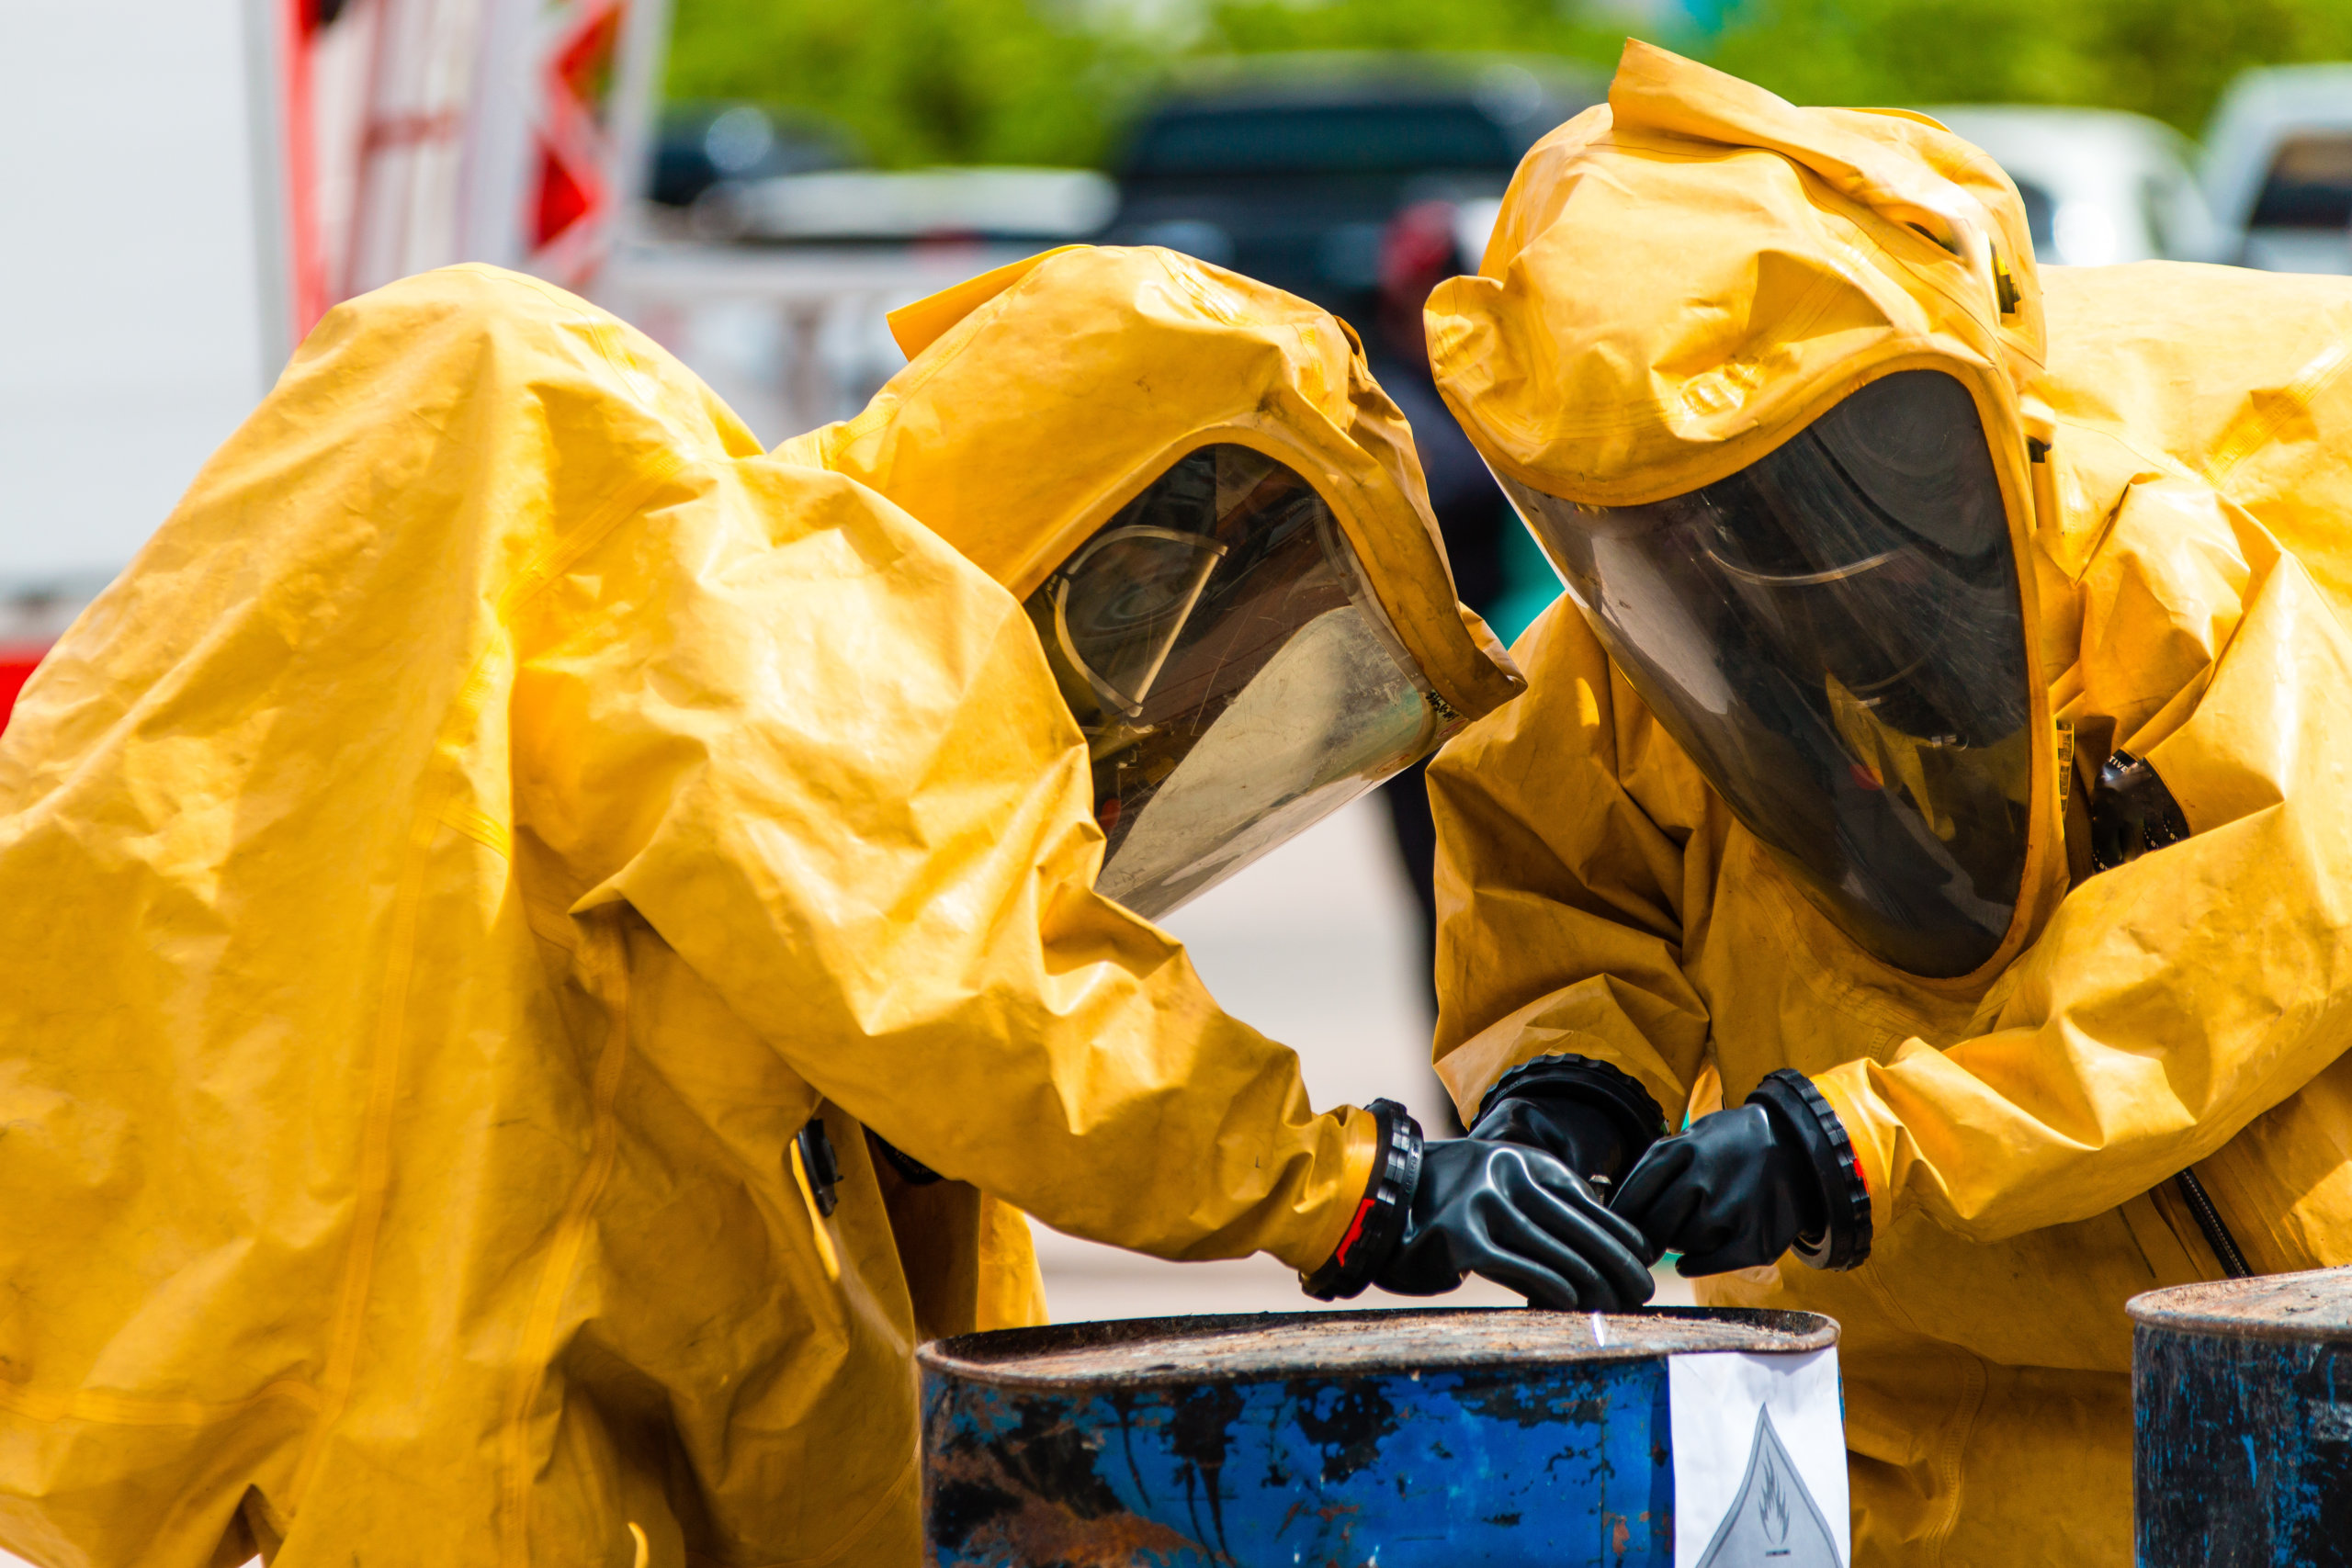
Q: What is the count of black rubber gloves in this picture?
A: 3